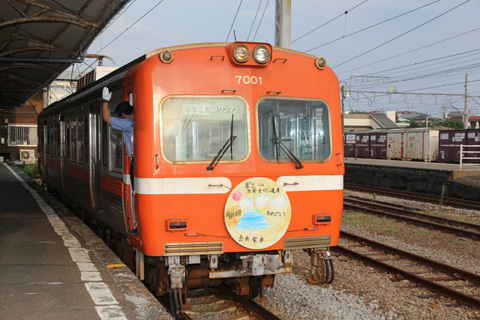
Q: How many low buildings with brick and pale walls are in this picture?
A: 1